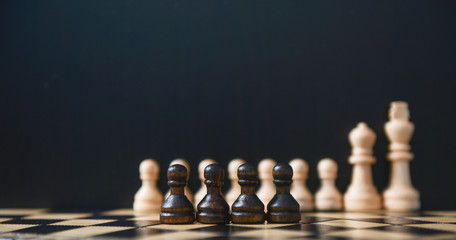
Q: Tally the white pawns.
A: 7